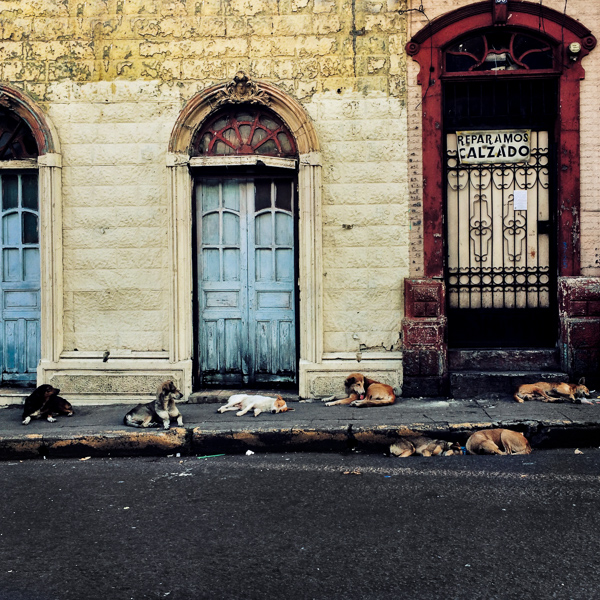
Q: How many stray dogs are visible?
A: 7